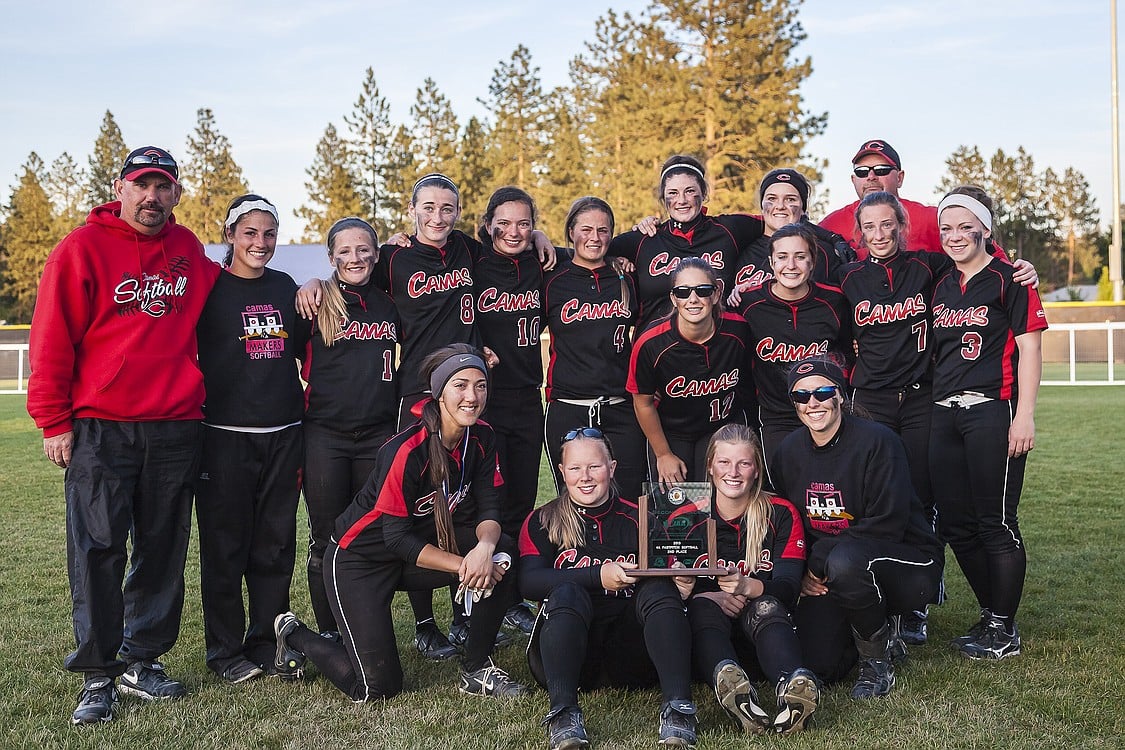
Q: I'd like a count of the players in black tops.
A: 15